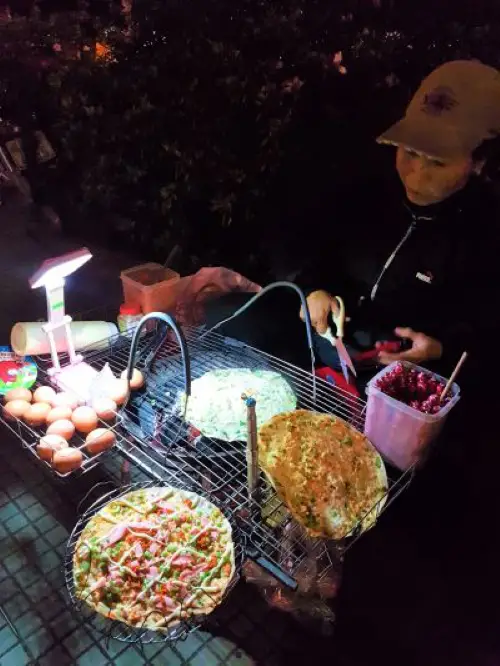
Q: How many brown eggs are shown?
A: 14